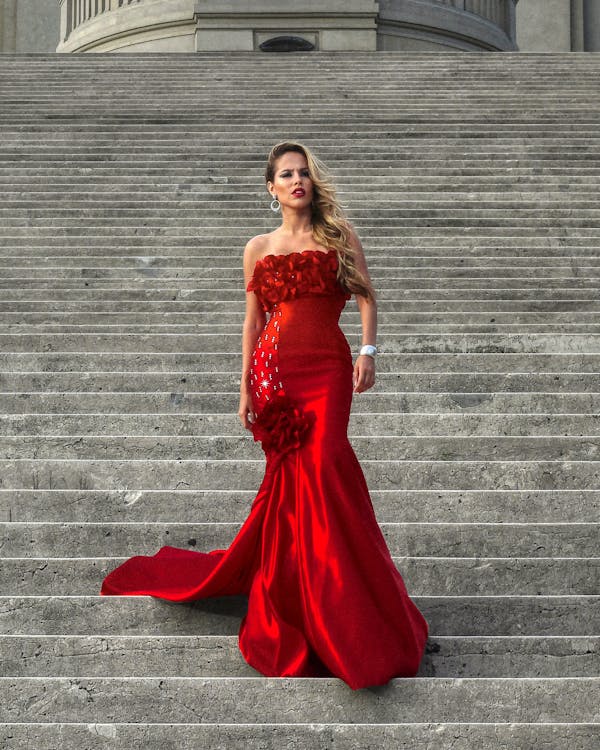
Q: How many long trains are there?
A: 1